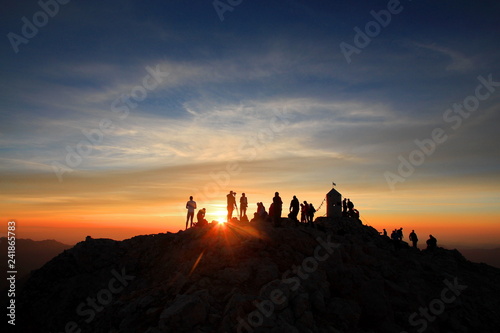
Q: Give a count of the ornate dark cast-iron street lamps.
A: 0